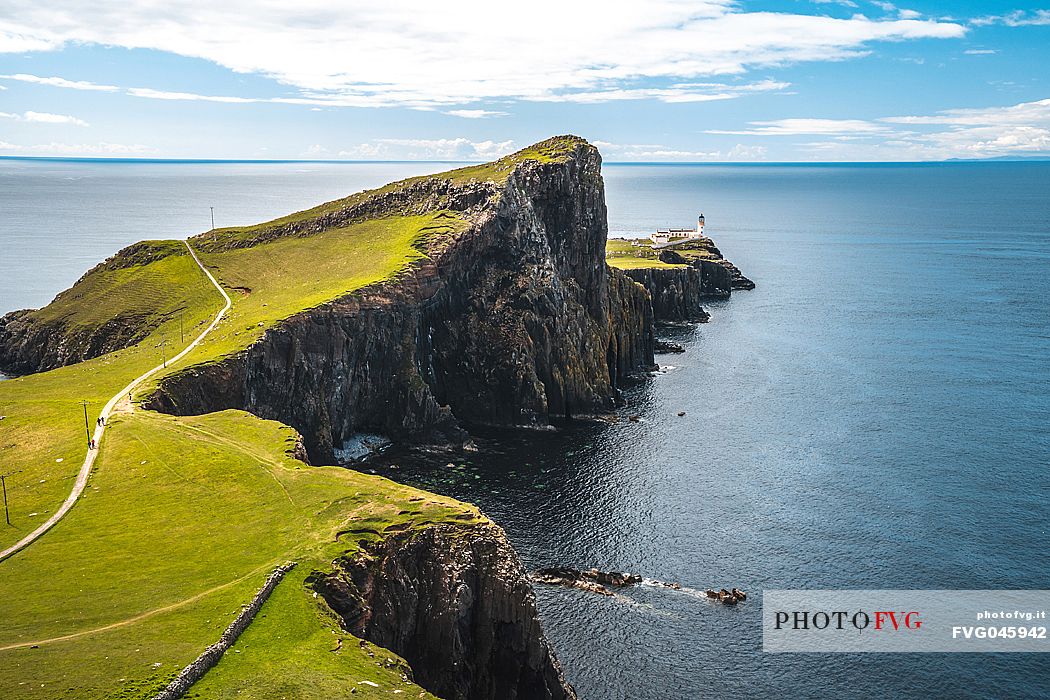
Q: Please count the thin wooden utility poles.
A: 5